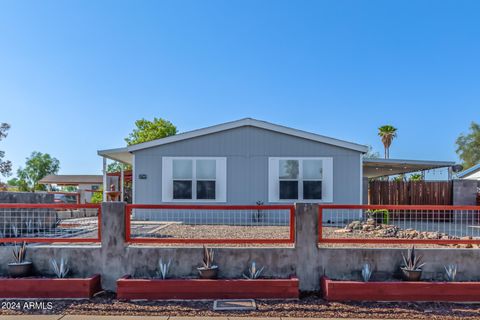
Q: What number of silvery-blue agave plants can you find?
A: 5